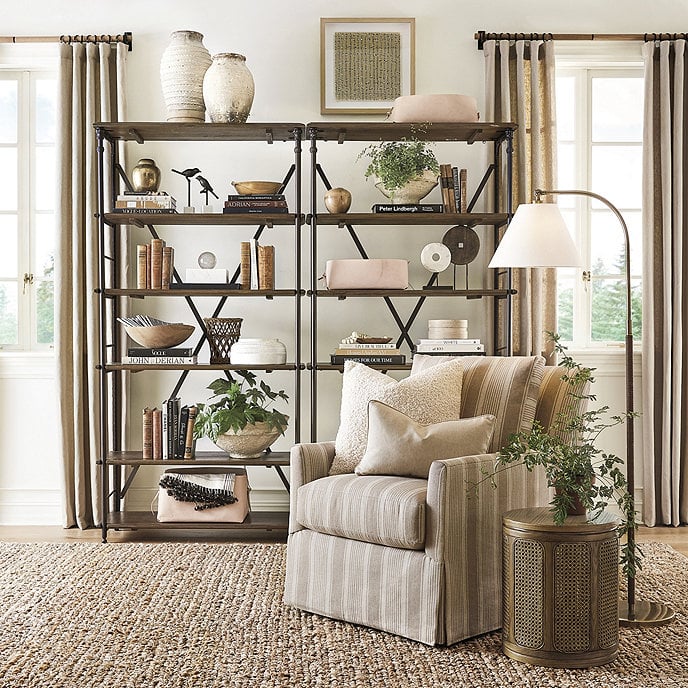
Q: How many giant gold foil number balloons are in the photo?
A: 0